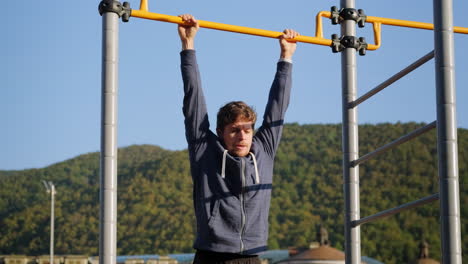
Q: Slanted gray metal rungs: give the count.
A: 3